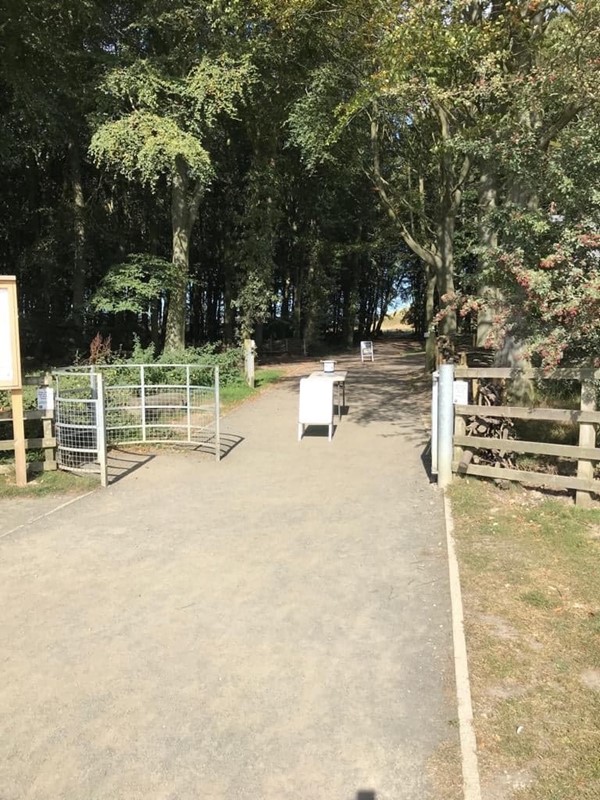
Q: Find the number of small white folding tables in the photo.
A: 1